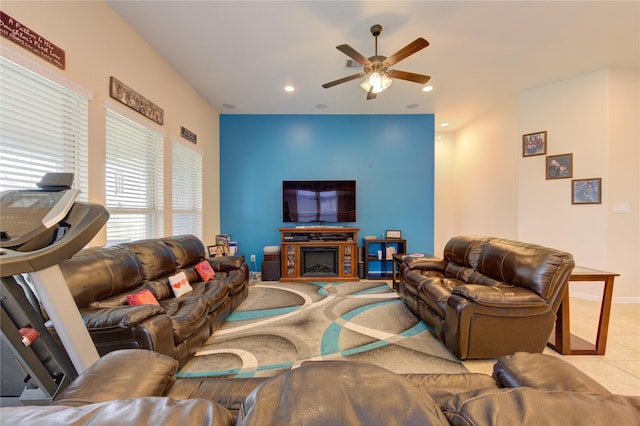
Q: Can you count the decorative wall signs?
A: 3